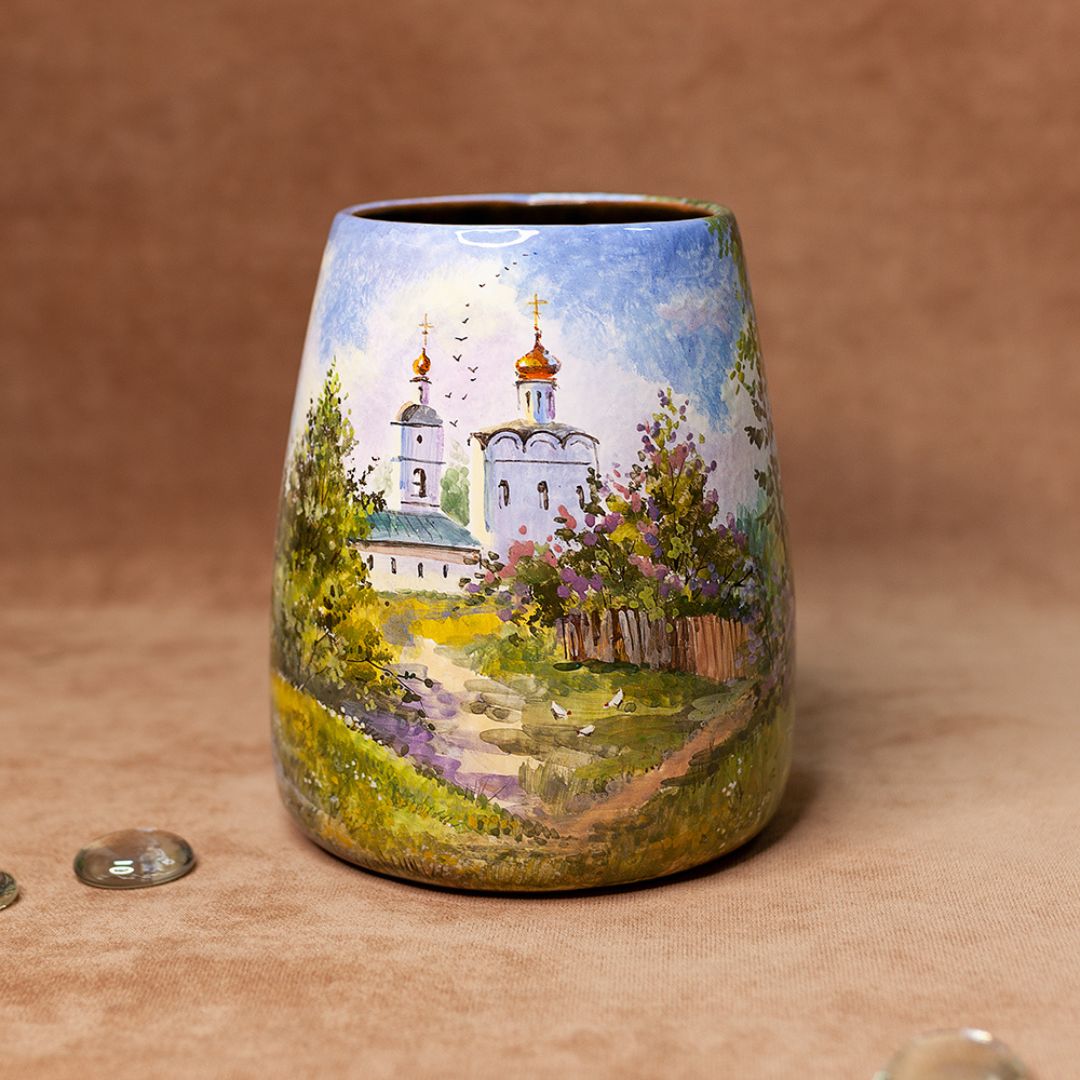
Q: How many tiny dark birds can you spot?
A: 15